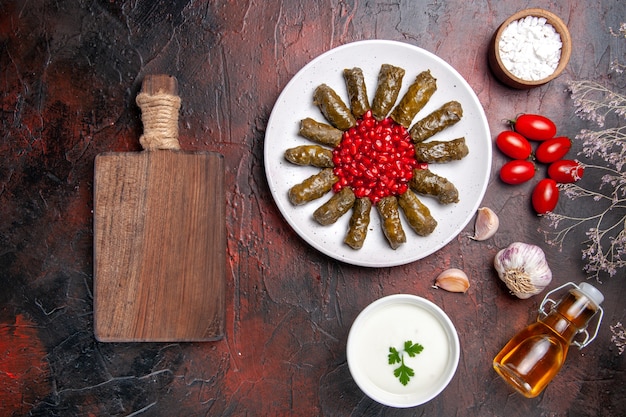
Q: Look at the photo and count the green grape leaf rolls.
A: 14